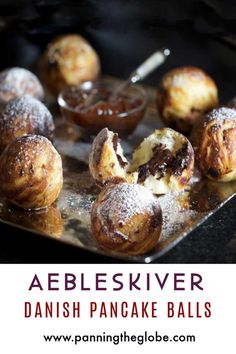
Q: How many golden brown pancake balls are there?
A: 8